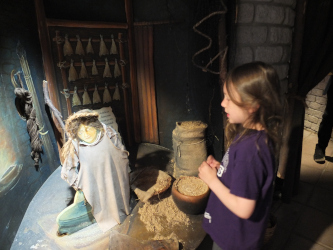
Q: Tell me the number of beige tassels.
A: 15